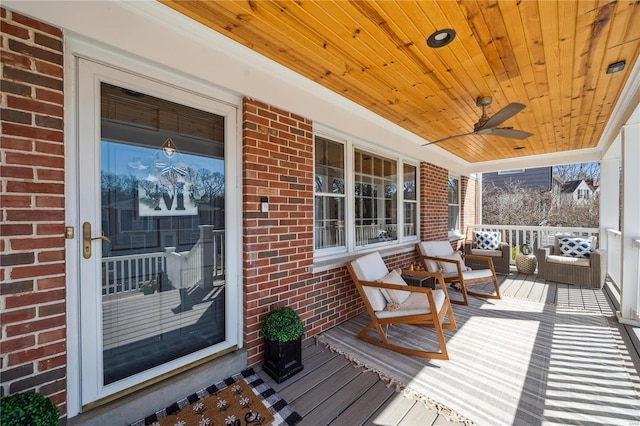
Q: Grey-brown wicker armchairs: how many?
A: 2